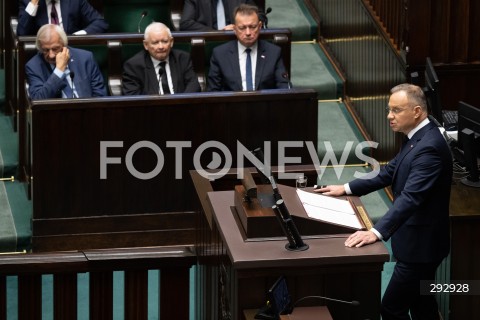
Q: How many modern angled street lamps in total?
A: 0